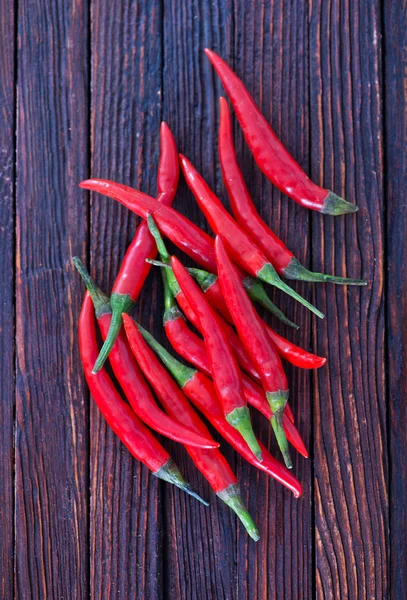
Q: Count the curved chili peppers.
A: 14